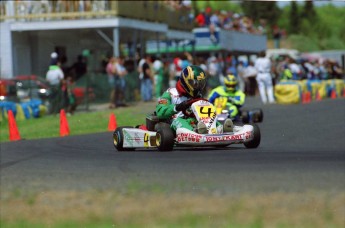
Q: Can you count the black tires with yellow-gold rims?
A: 2